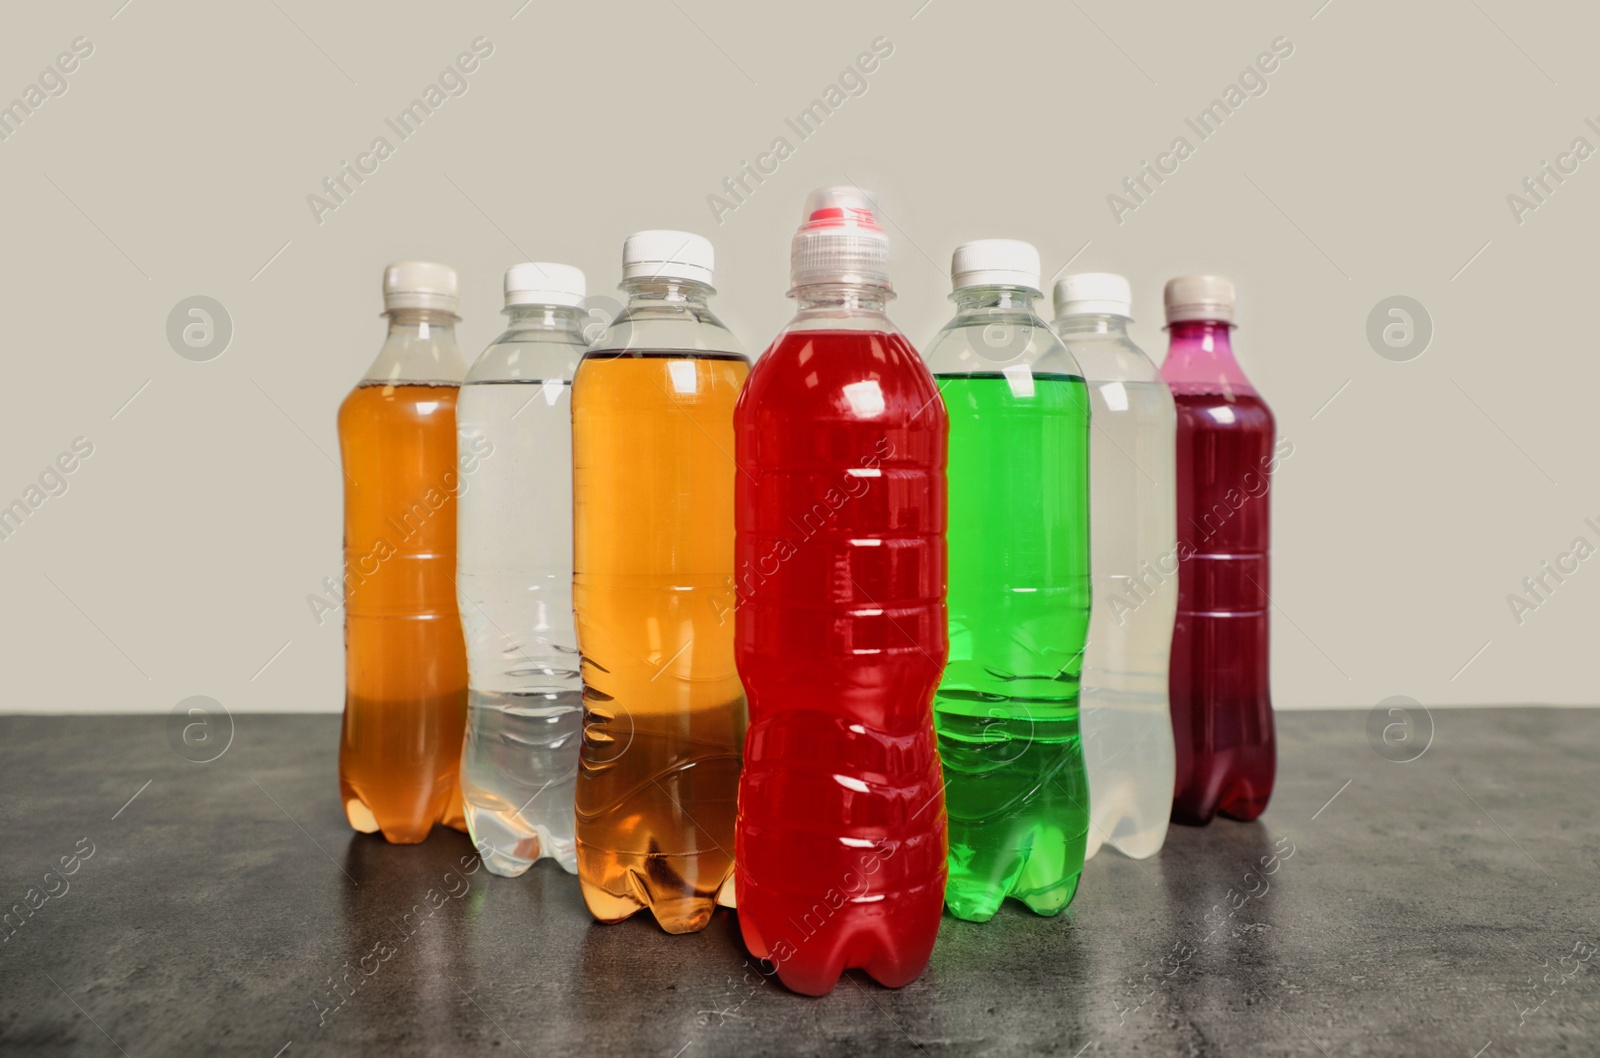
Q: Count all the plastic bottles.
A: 7